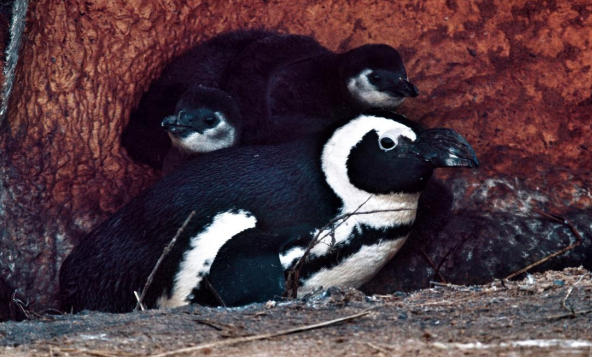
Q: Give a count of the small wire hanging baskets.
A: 0